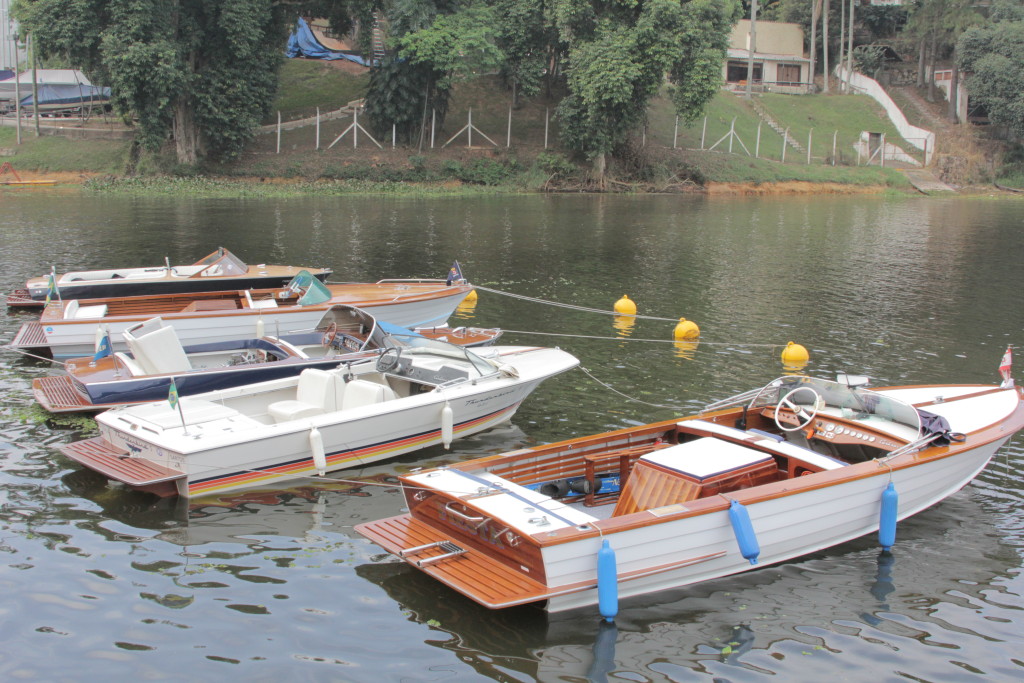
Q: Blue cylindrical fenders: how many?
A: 3